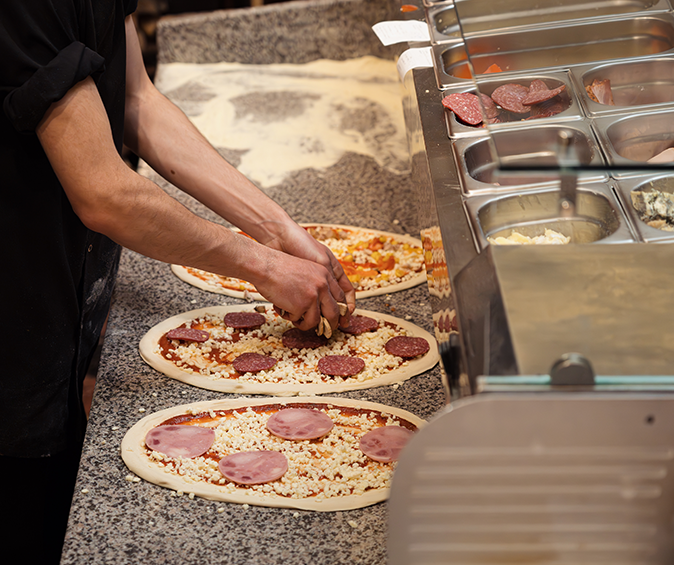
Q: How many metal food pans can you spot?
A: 8